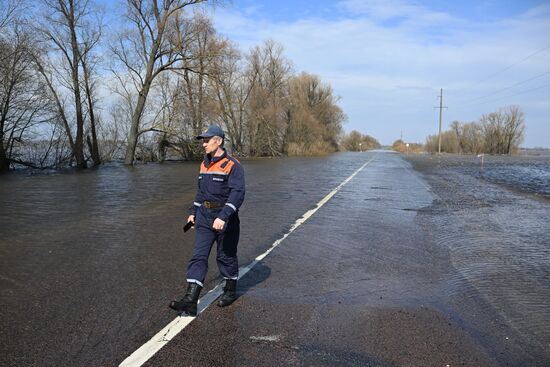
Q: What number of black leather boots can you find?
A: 2